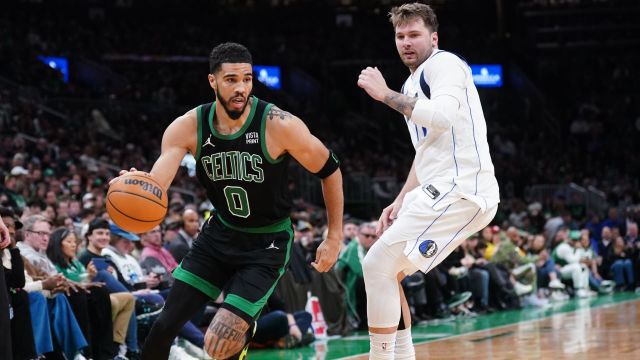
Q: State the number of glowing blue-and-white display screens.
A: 3